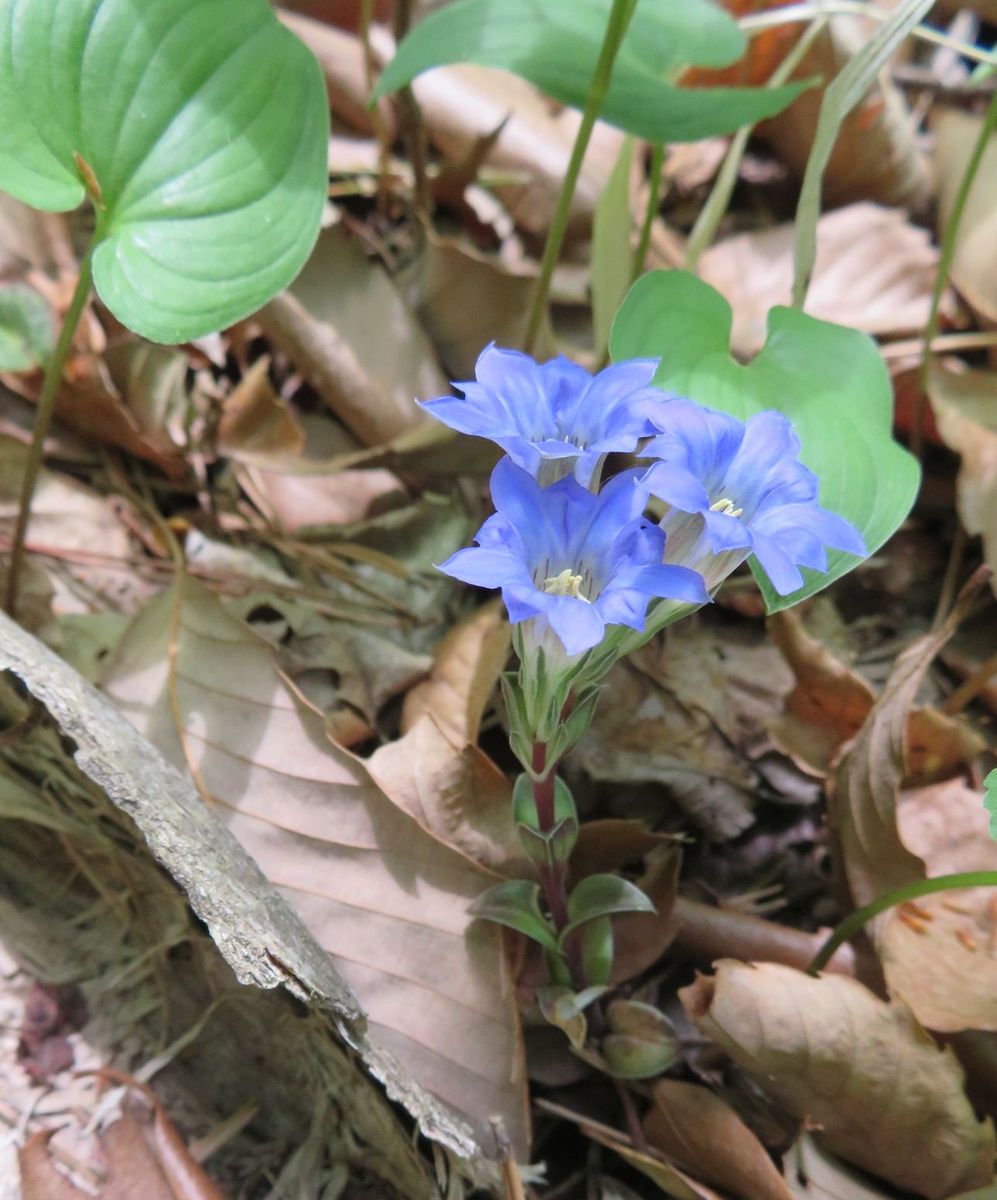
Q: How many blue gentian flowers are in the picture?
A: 3